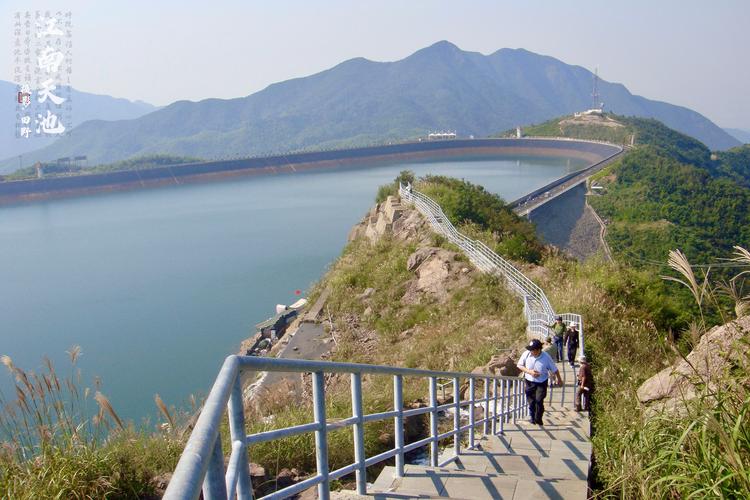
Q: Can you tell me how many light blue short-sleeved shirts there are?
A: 1